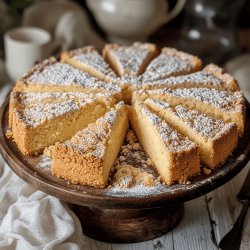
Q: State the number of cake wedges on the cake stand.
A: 11